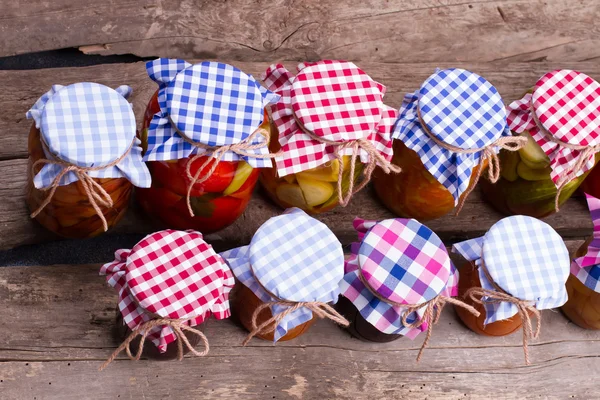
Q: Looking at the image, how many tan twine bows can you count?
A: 9